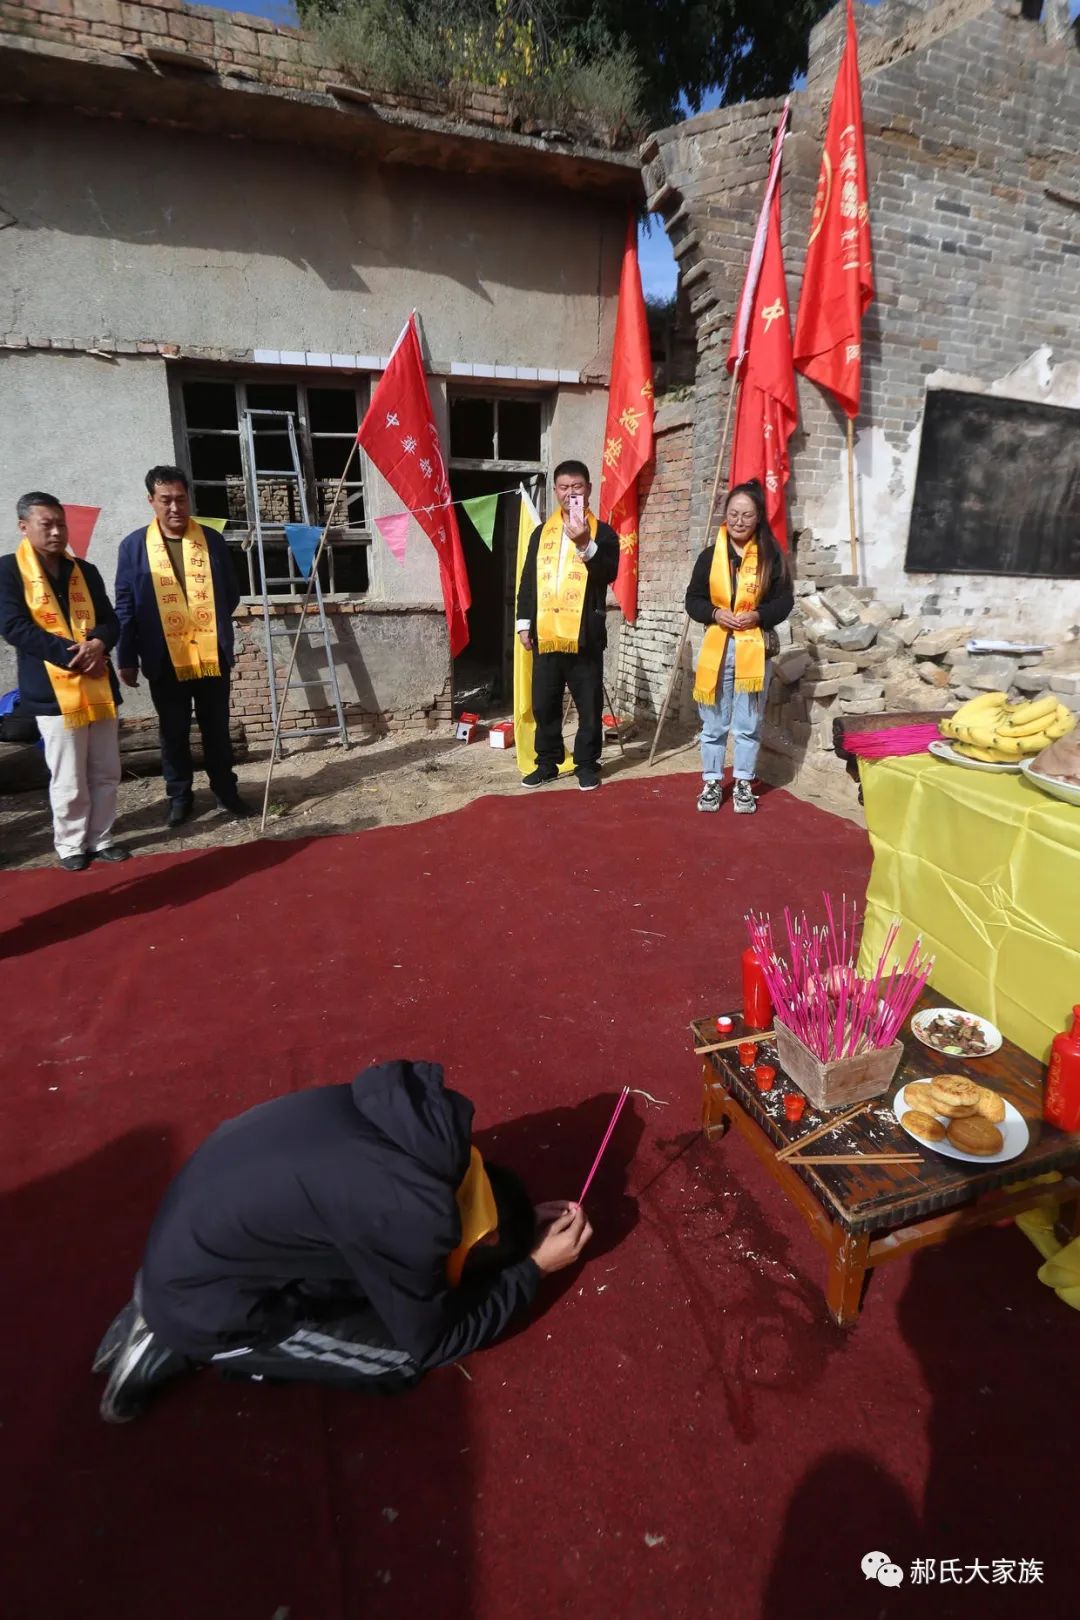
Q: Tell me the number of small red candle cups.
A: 3